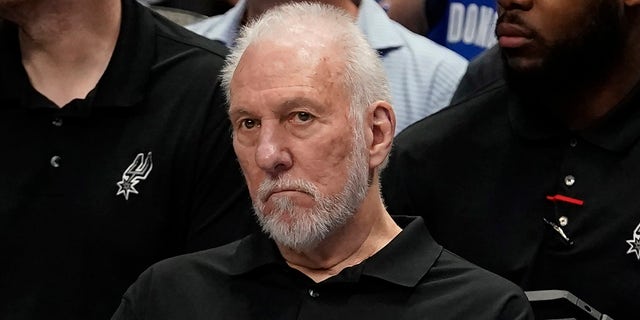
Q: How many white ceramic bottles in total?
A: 0